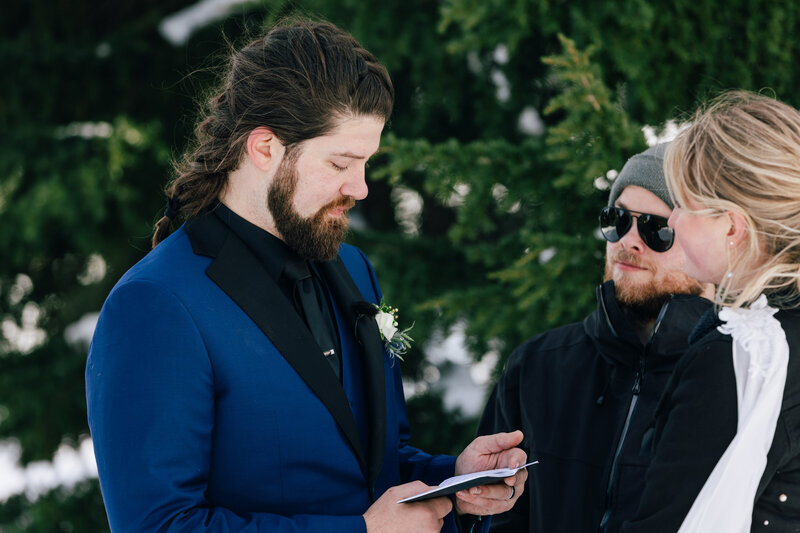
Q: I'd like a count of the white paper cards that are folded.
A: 1